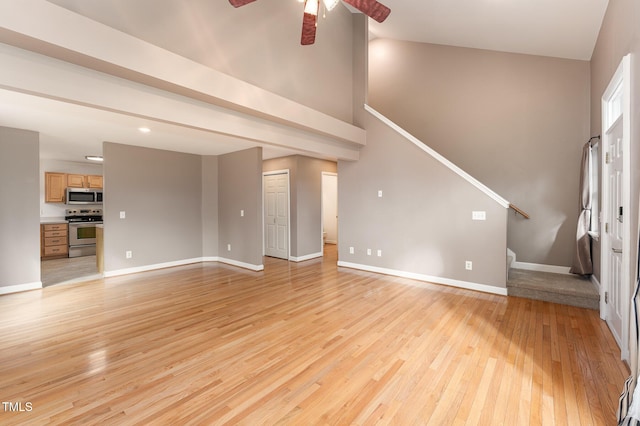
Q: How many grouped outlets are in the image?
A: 3